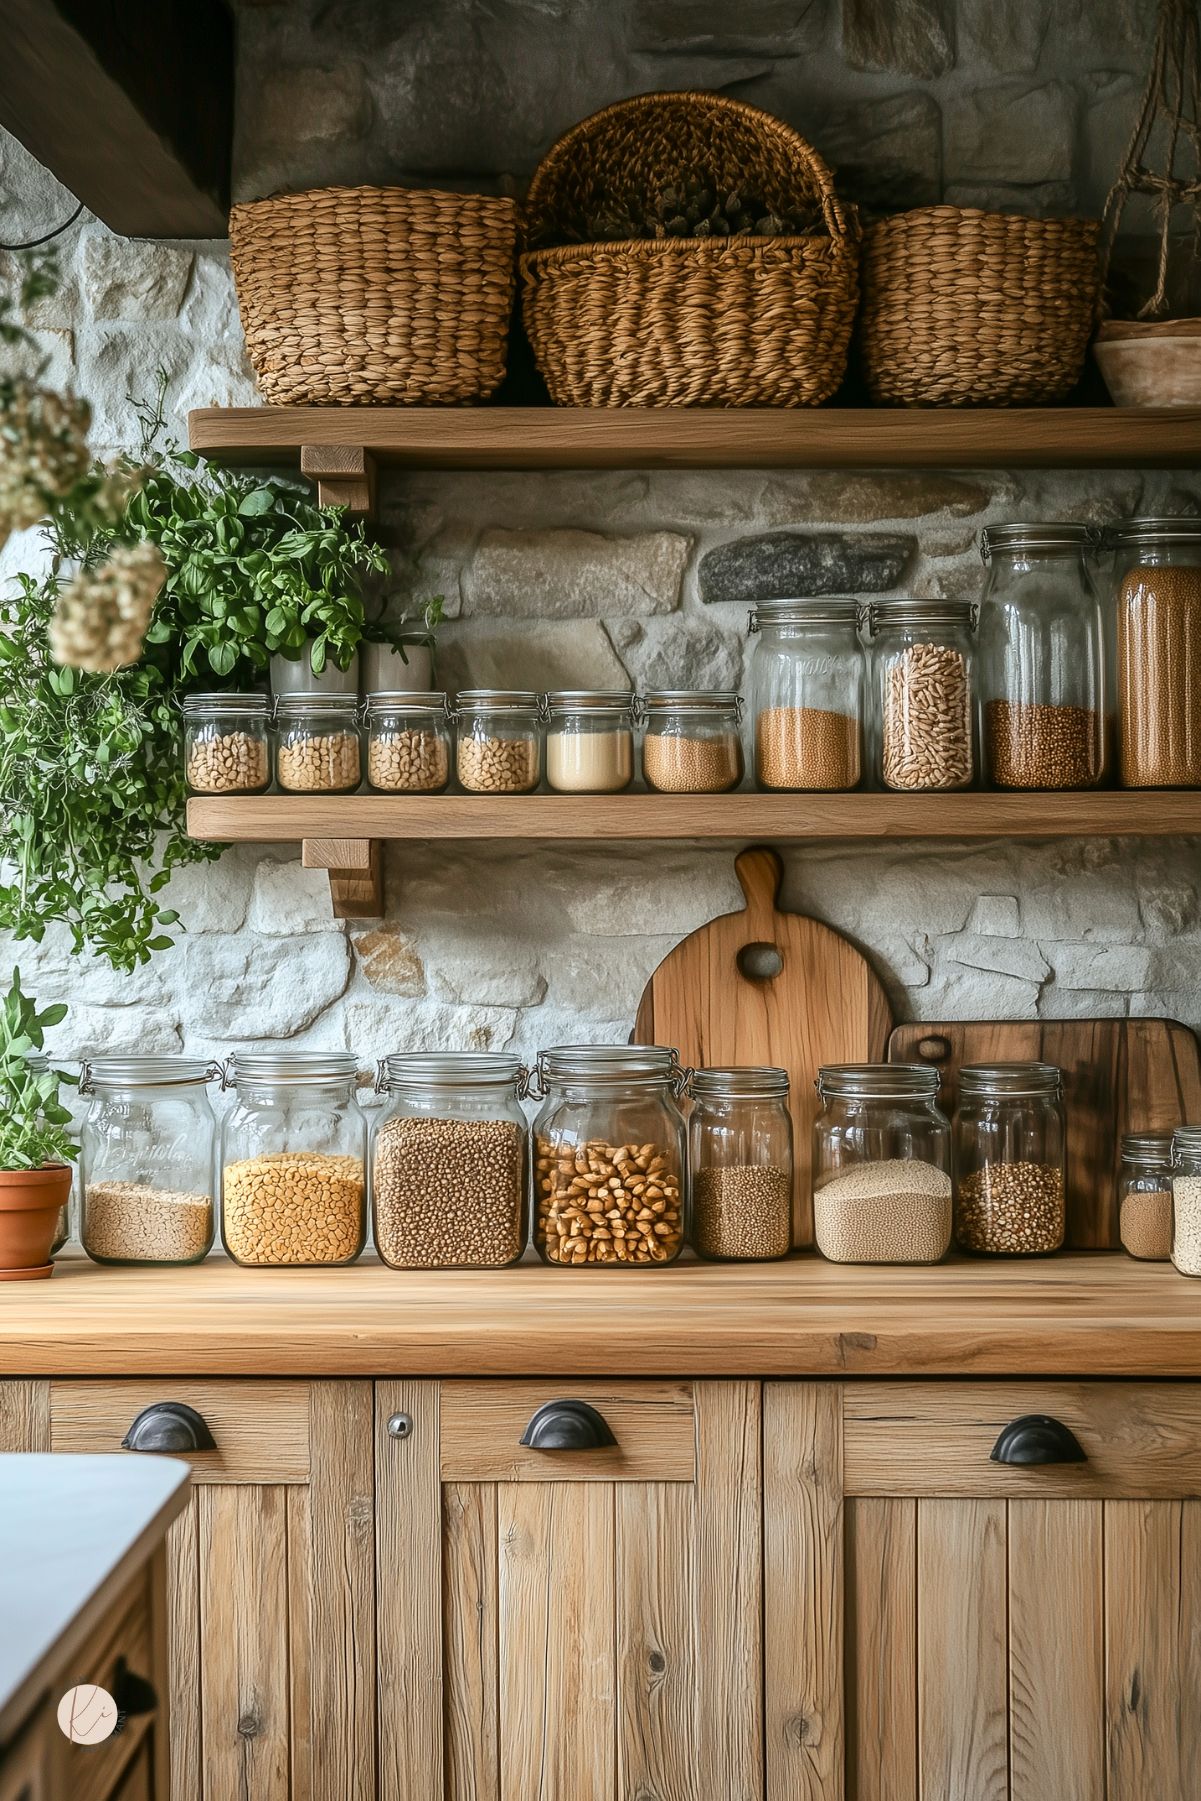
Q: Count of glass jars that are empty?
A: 0